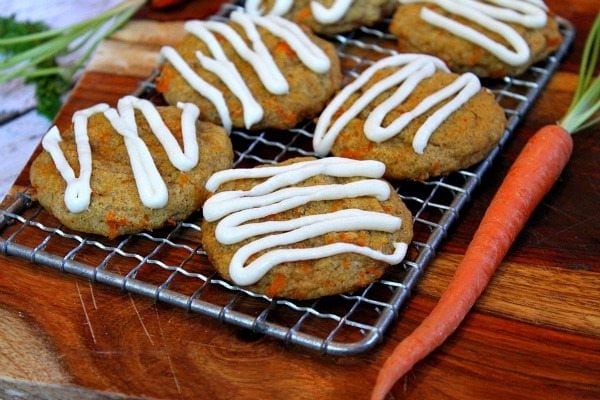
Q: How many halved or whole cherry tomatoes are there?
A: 0